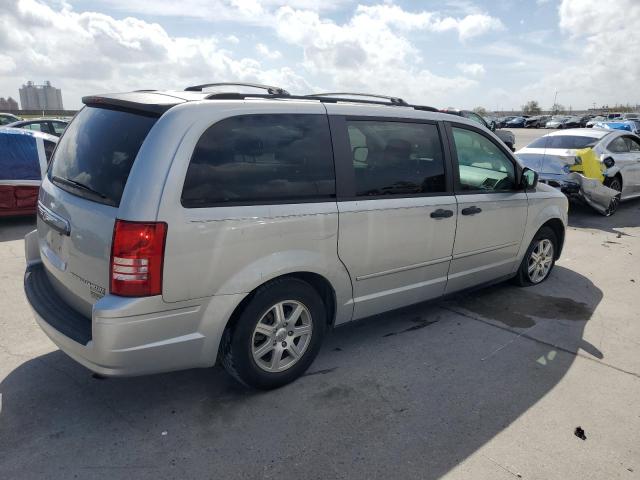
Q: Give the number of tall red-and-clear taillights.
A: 1